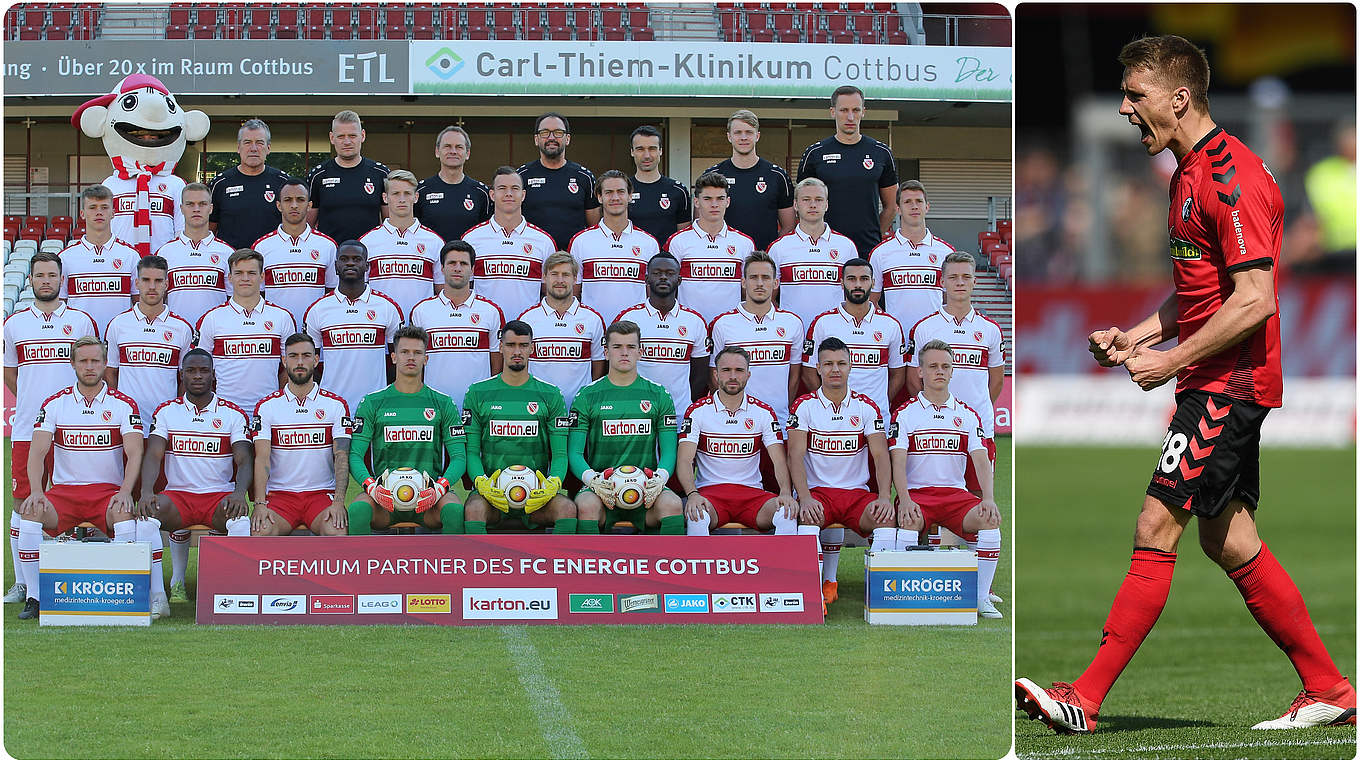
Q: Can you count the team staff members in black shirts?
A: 7